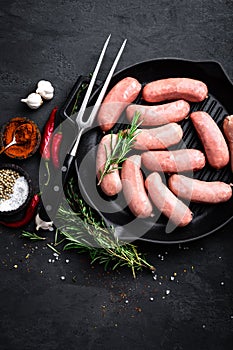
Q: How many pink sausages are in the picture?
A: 11